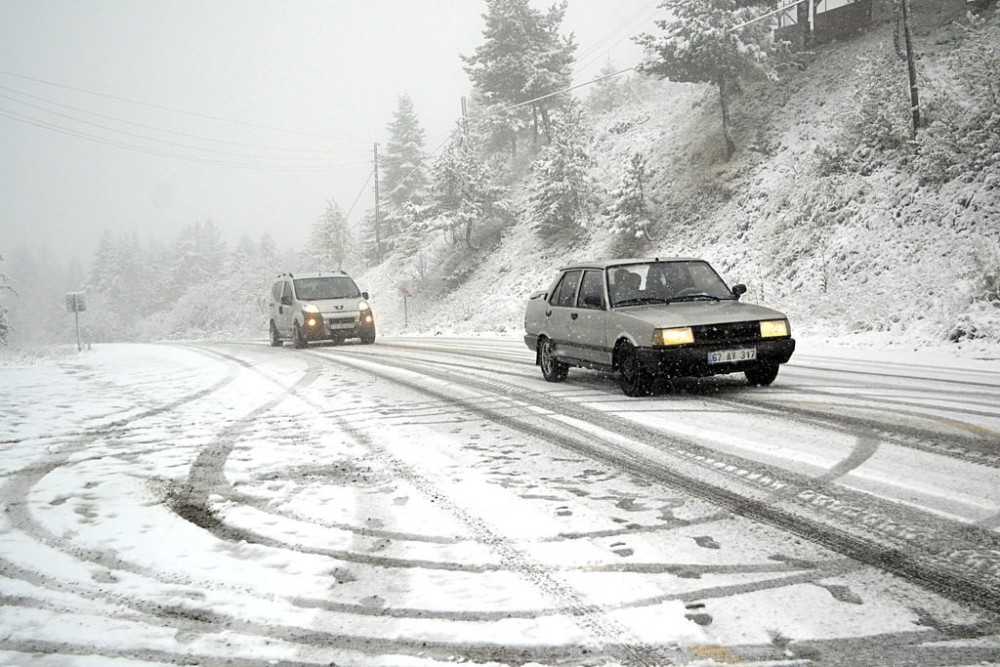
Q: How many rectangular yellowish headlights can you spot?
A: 2